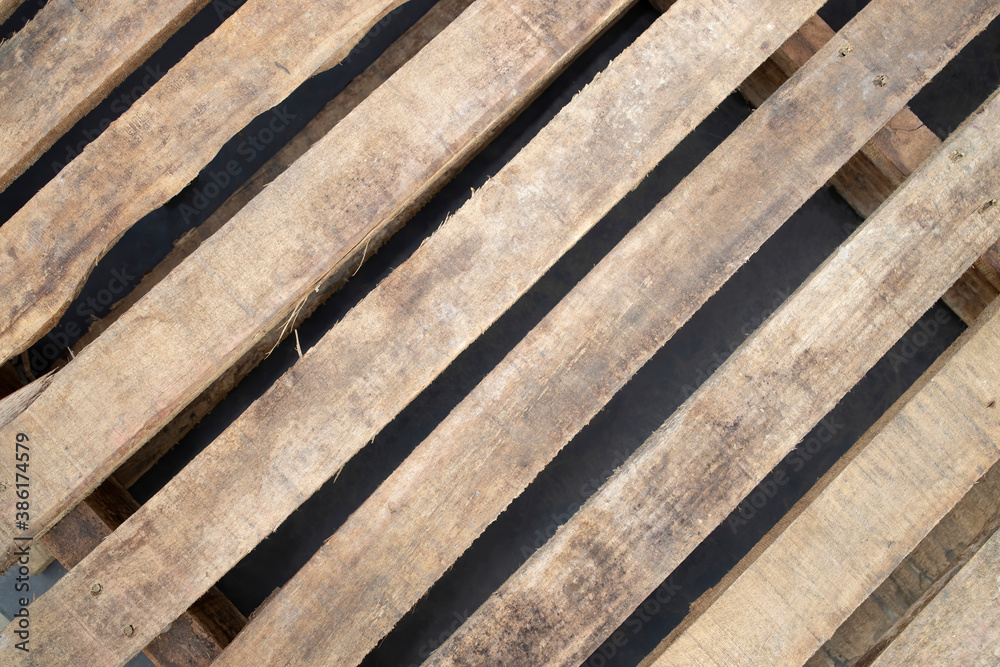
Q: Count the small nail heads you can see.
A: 6